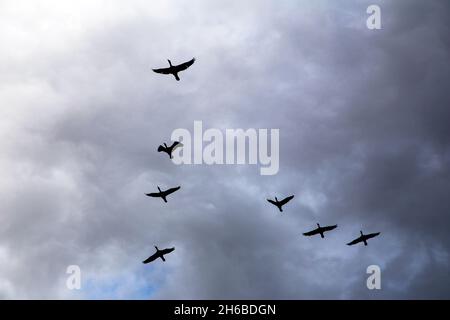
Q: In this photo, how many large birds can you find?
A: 7